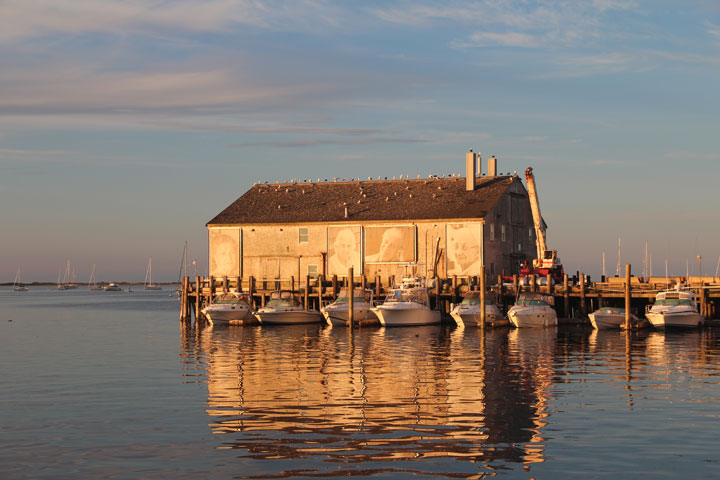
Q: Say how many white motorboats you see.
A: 8